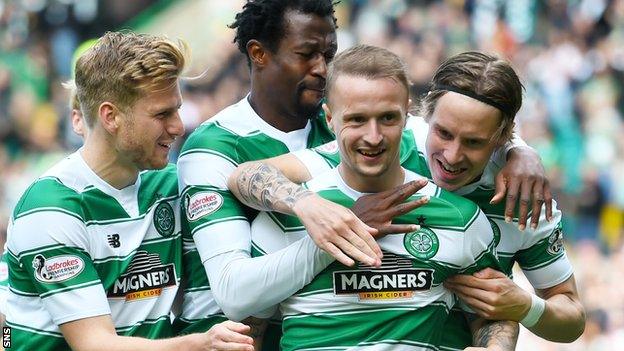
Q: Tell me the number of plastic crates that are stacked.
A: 0